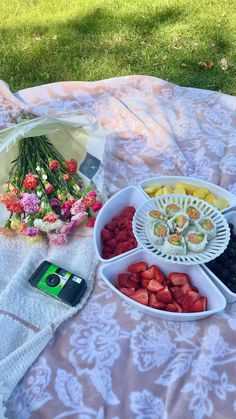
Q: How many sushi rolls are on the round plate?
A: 8